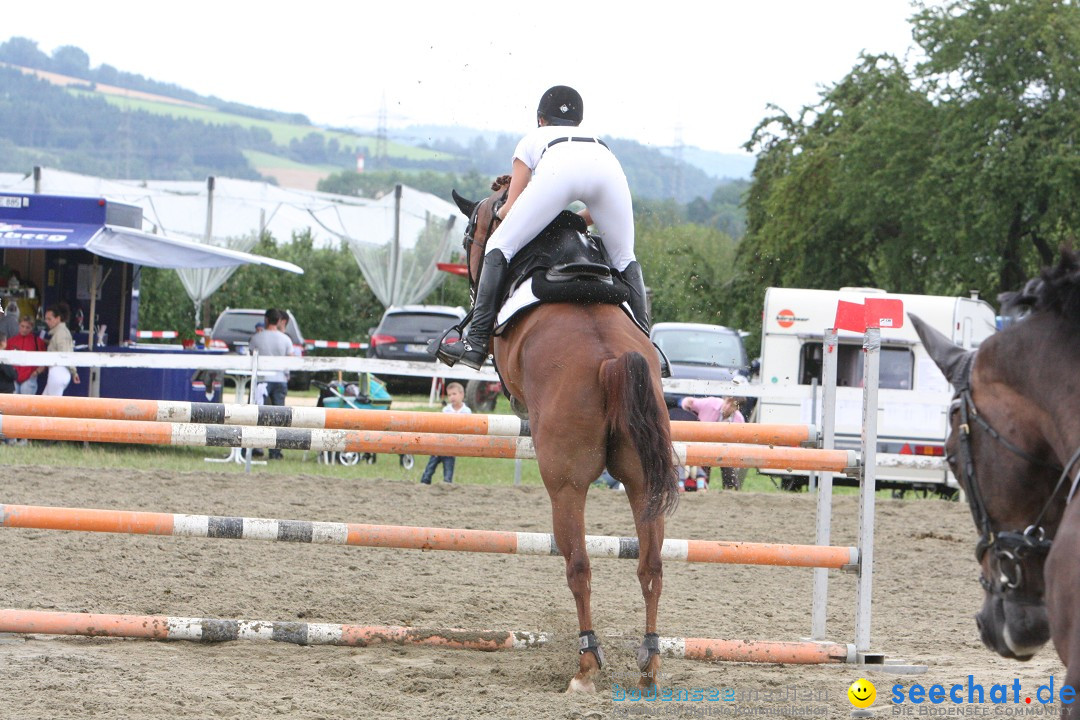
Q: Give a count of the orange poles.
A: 4